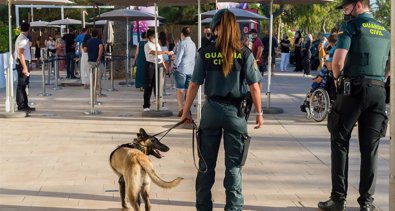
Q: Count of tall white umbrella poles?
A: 4